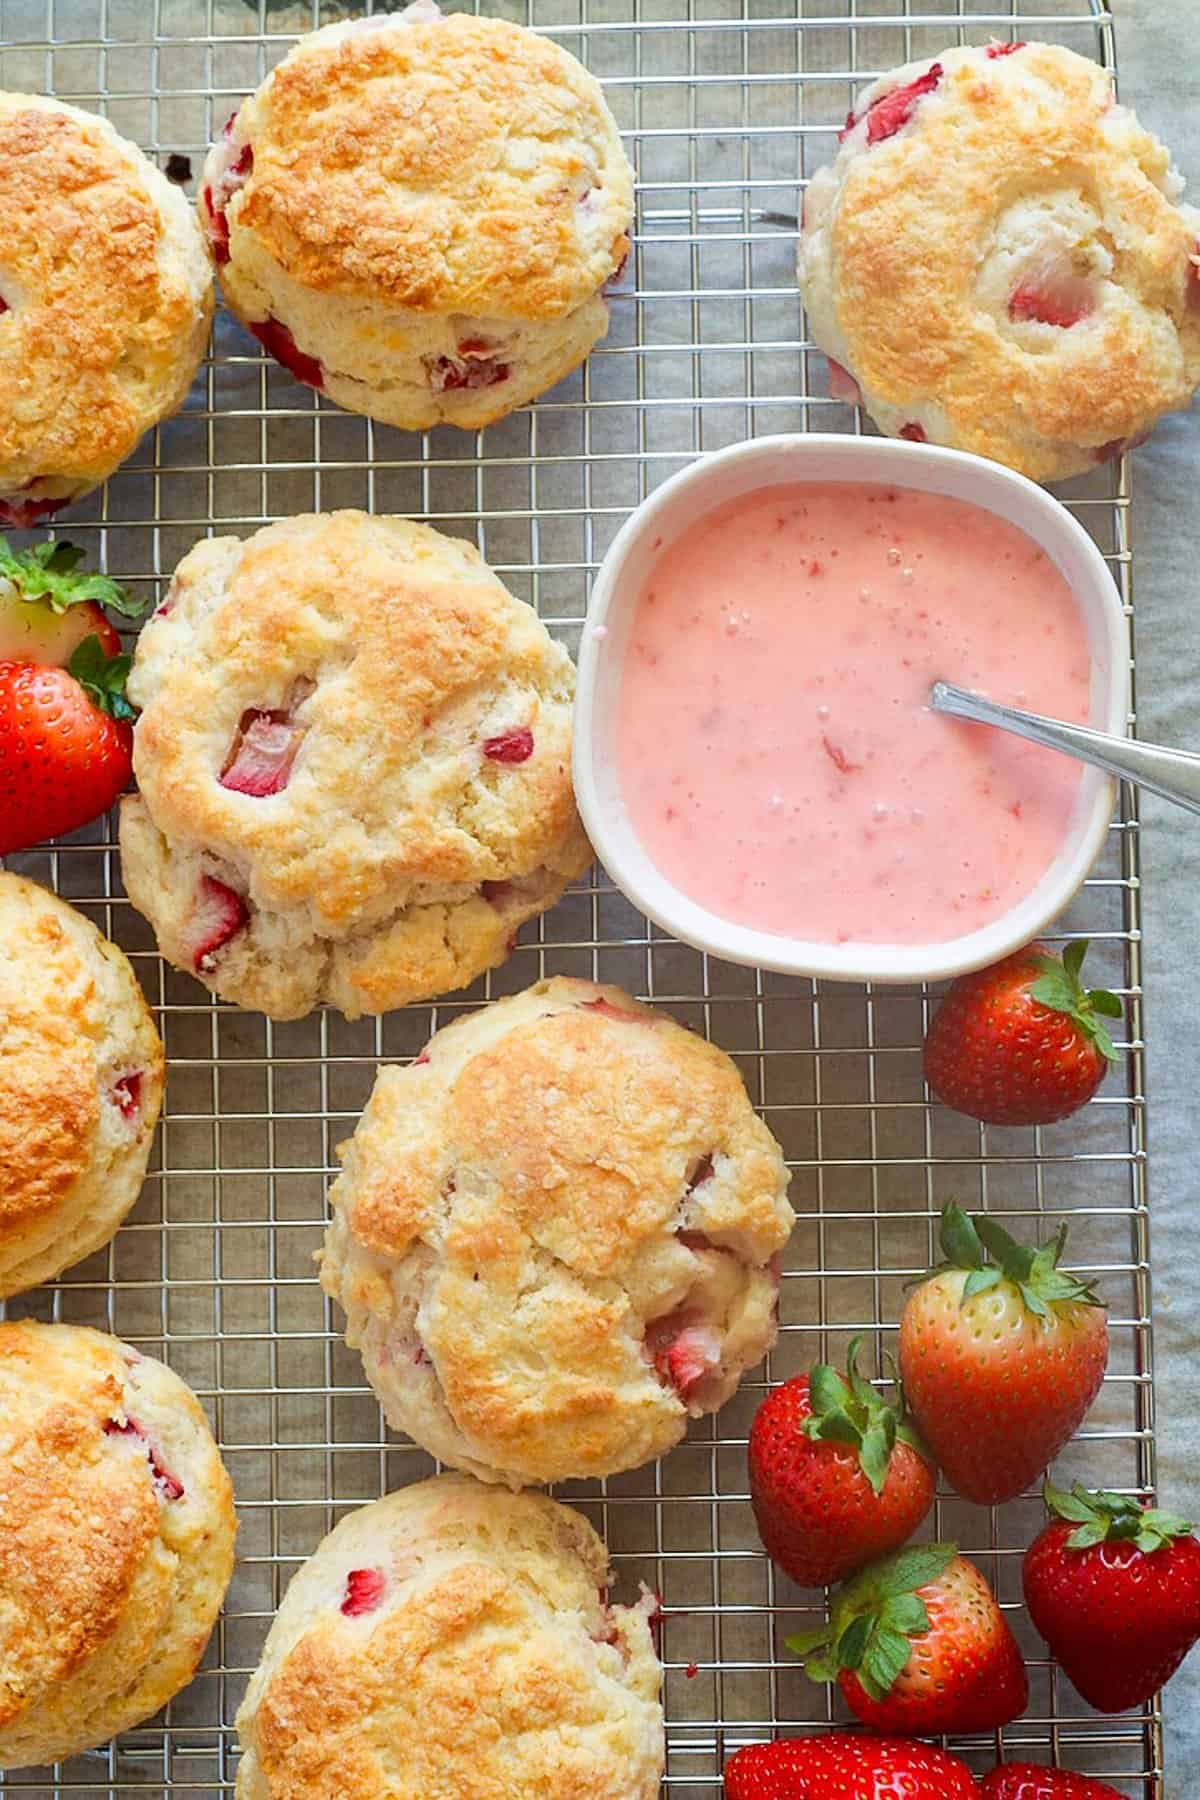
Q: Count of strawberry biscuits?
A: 8